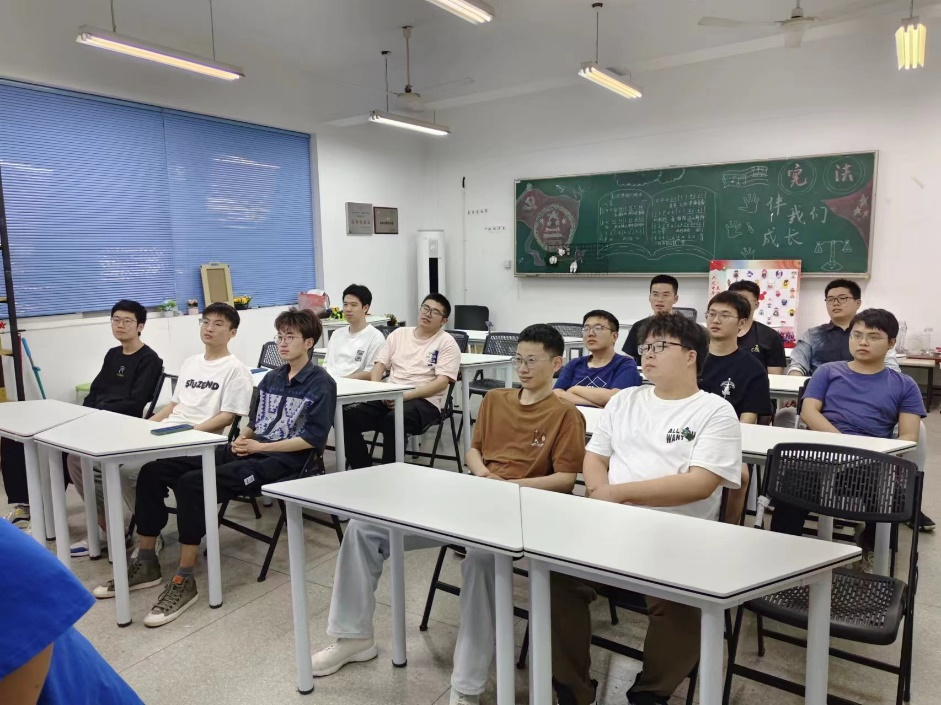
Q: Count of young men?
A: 13